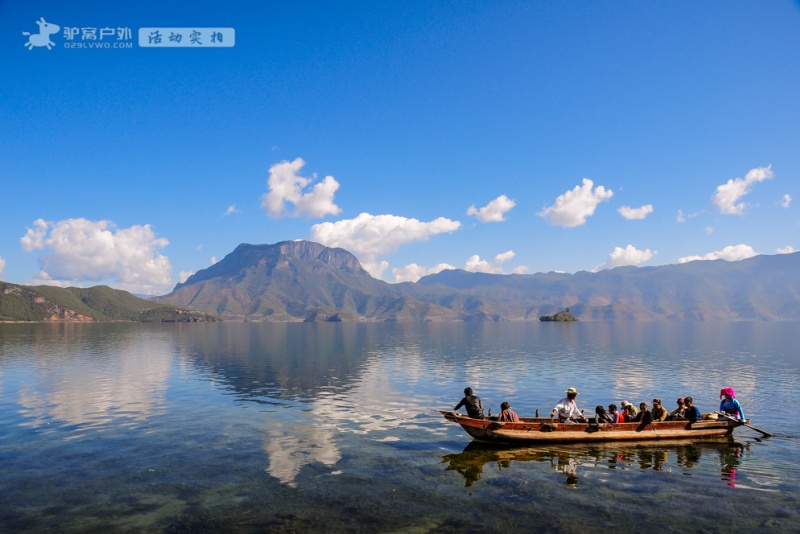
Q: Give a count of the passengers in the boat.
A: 11